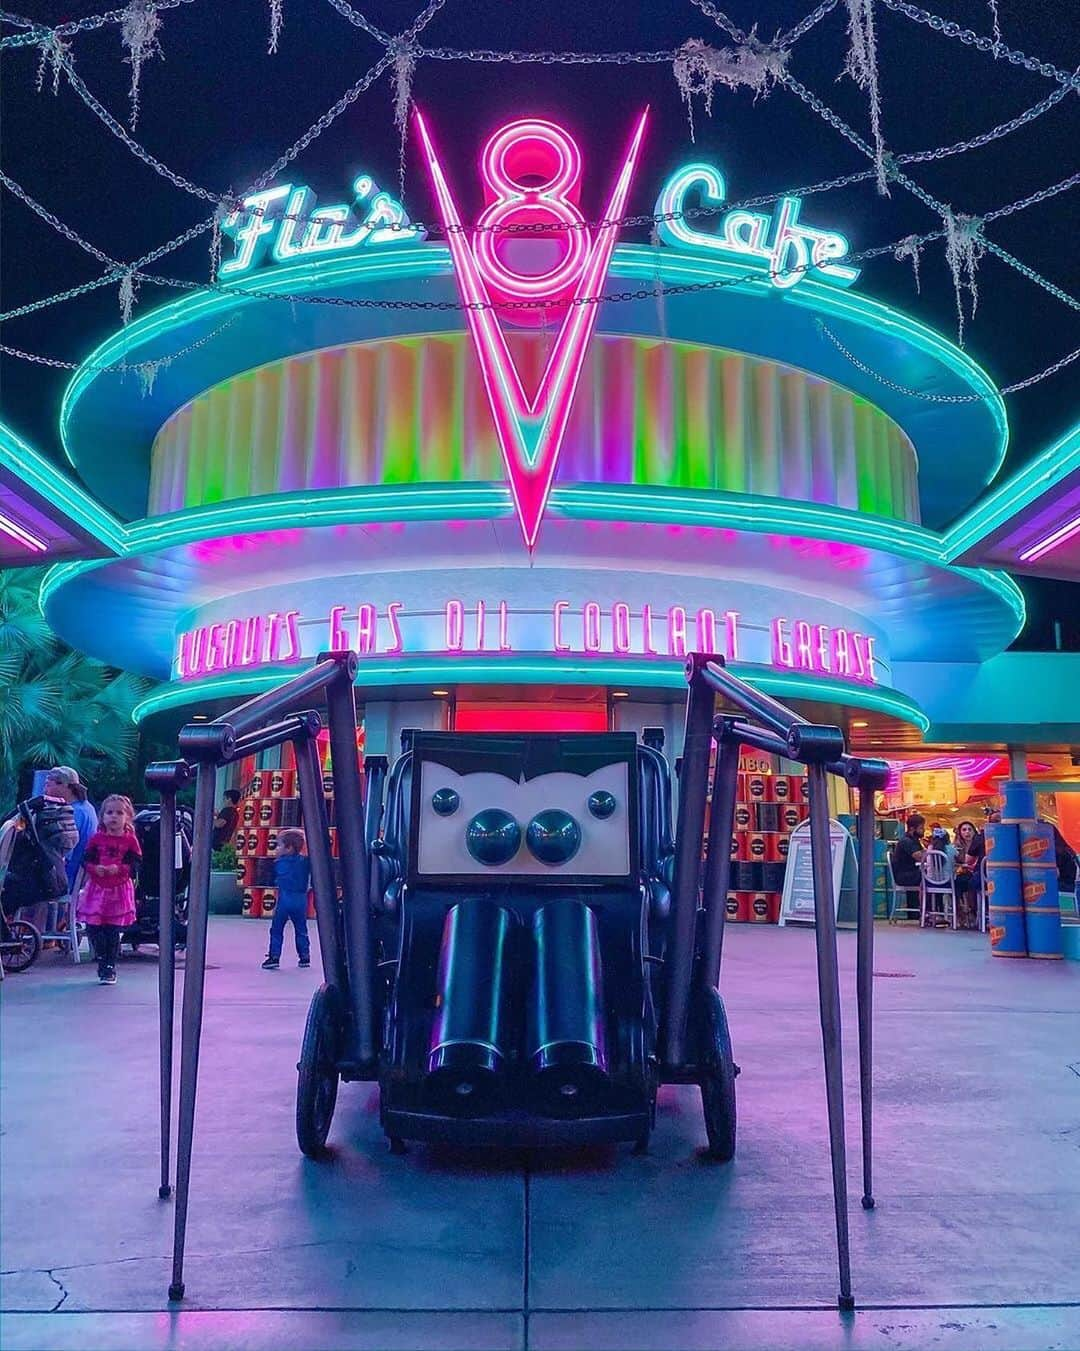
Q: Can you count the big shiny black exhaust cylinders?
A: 2